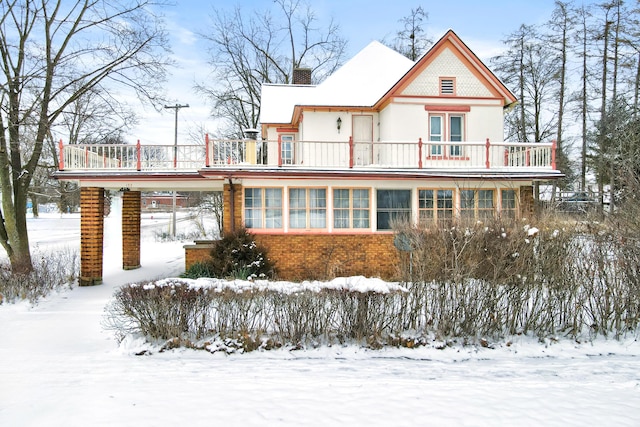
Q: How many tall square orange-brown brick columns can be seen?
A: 2